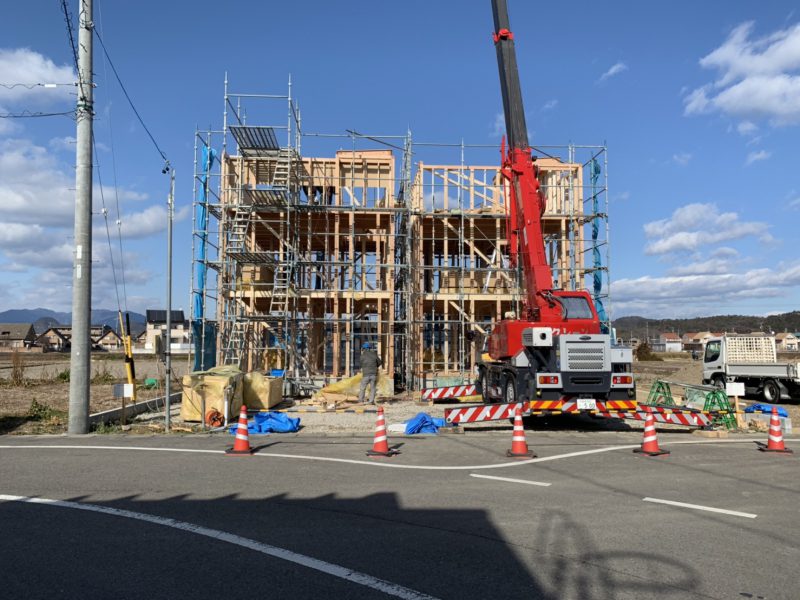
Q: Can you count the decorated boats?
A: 0